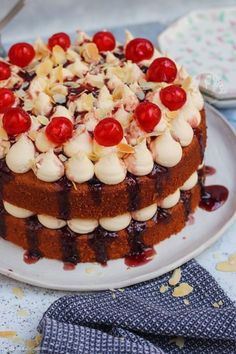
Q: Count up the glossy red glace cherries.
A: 12